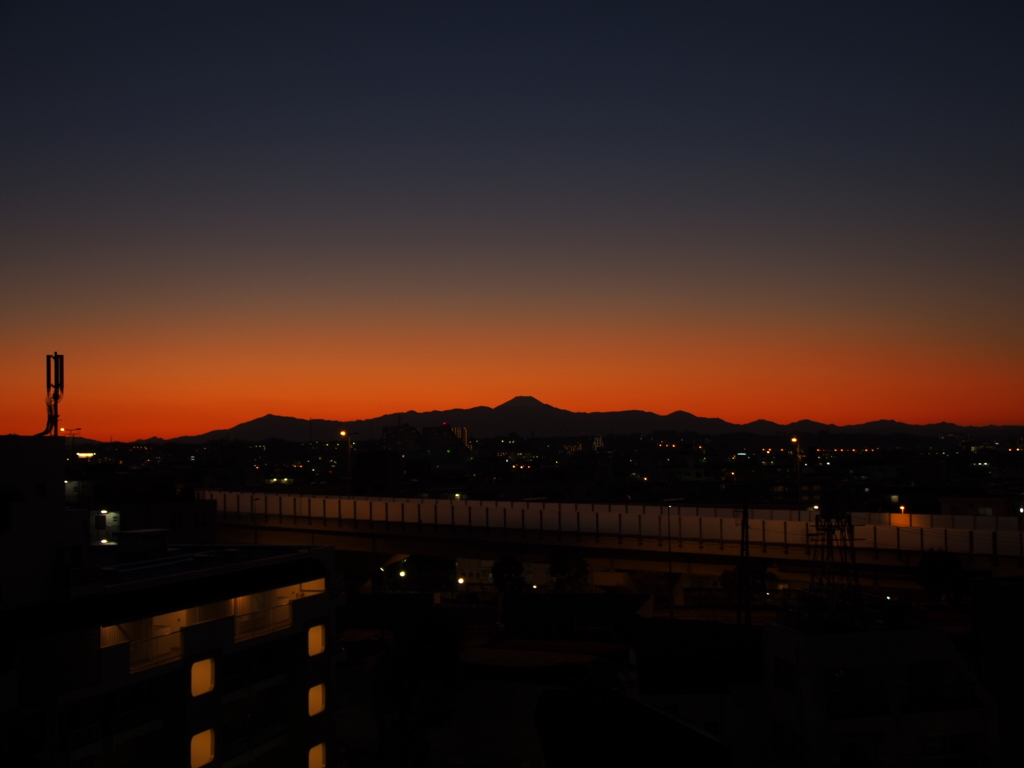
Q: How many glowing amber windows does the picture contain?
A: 5